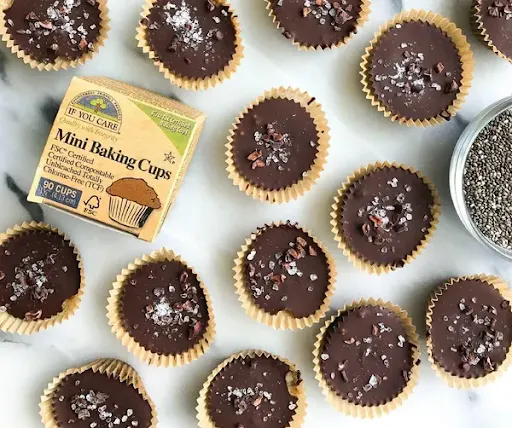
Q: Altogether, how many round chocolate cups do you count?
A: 14